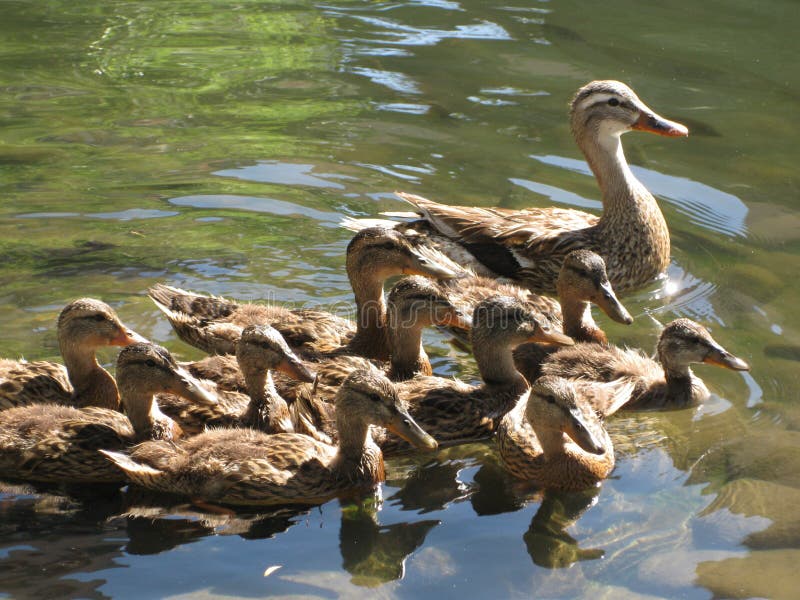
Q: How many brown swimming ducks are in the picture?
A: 11